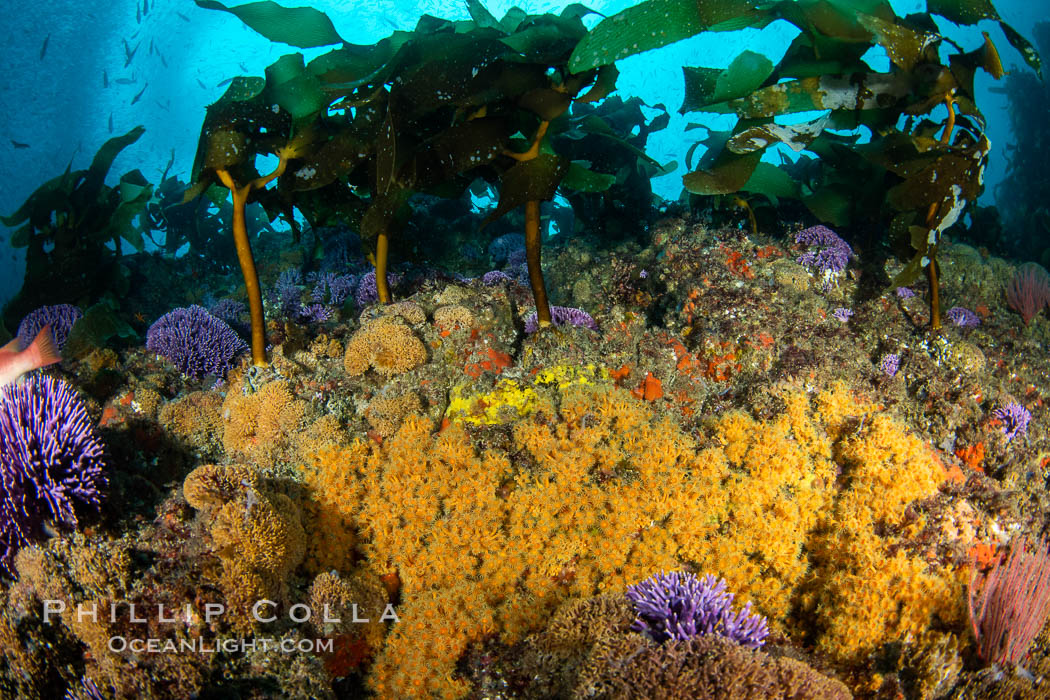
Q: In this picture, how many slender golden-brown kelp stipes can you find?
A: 4